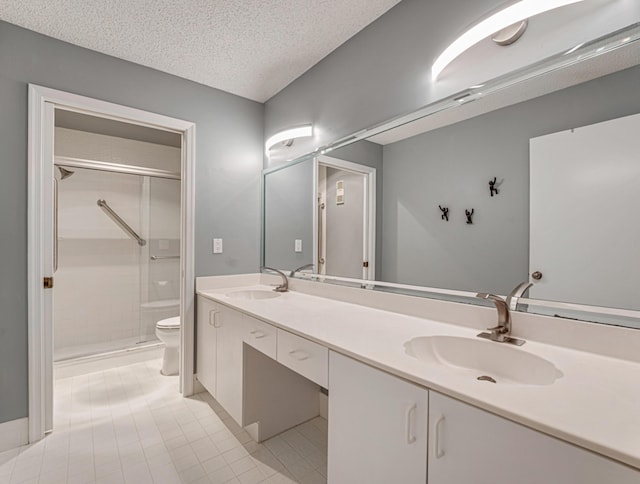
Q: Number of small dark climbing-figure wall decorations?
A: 3